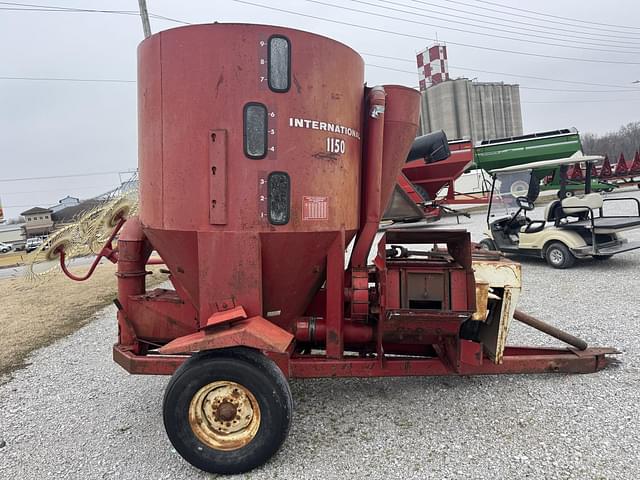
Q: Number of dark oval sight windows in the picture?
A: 3